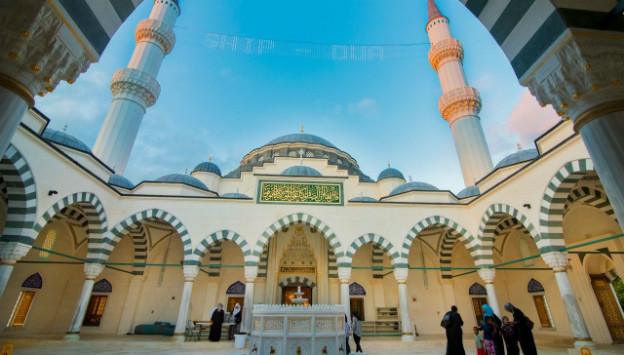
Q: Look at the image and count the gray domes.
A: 12